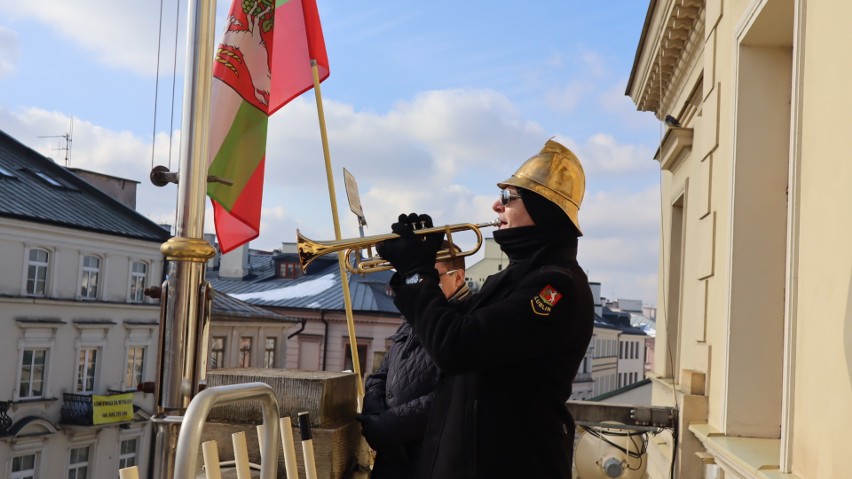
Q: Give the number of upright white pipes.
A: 6